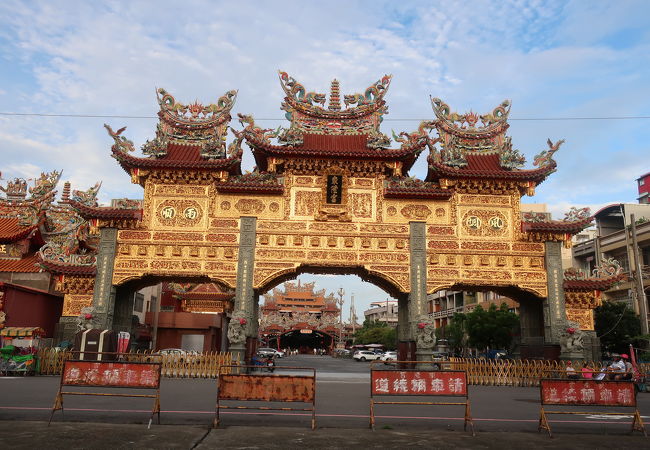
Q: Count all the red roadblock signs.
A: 4